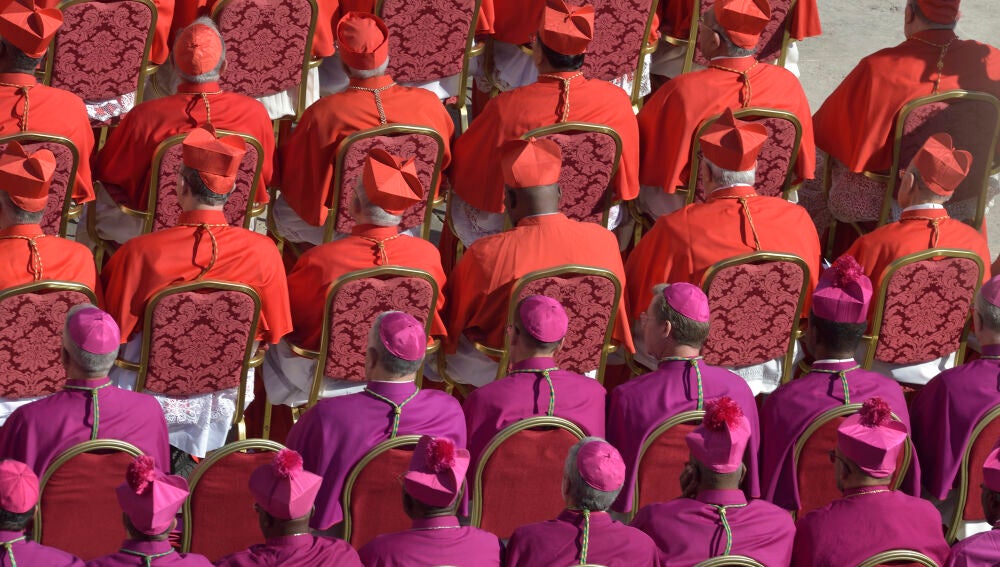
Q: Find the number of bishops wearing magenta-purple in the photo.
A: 14